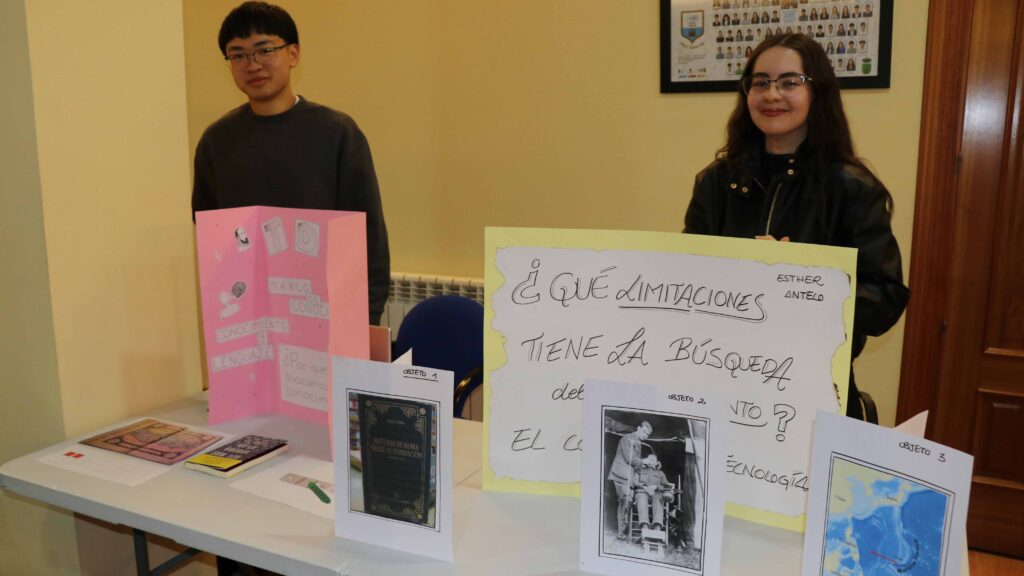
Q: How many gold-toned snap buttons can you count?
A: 4